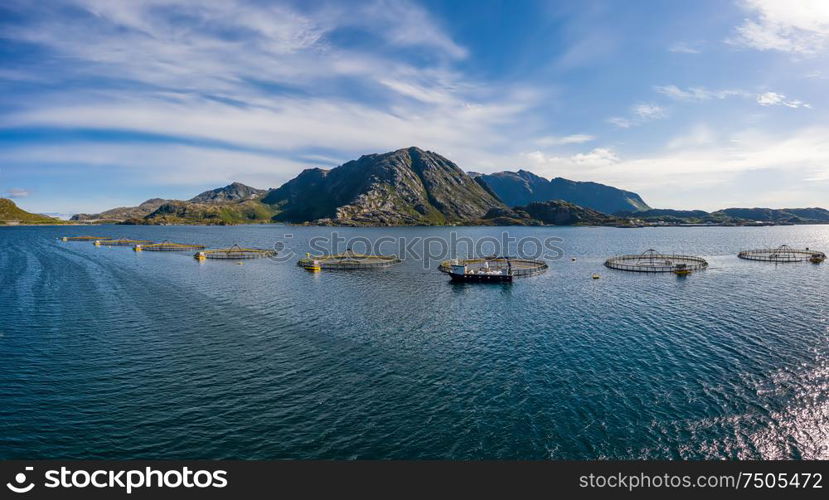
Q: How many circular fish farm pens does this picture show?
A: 8